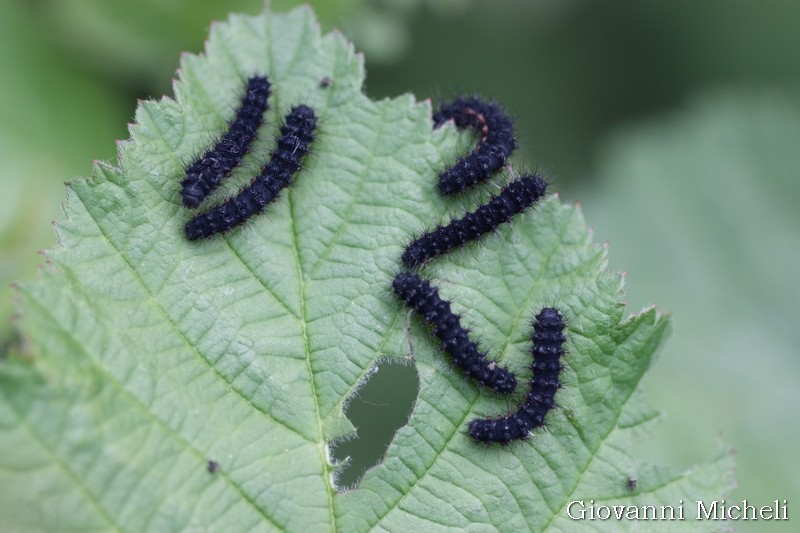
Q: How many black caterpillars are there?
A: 6